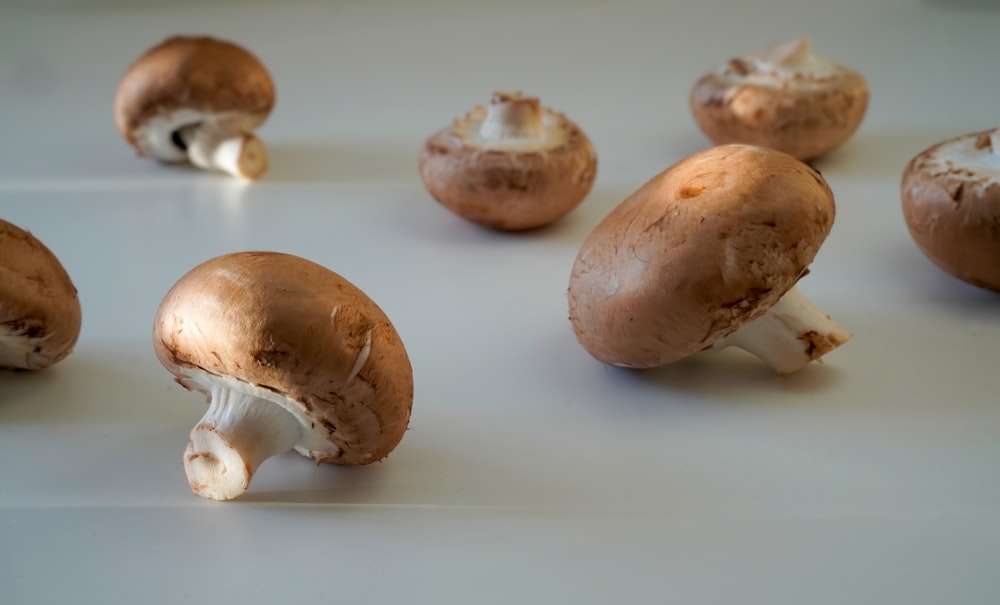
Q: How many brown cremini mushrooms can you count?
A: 7